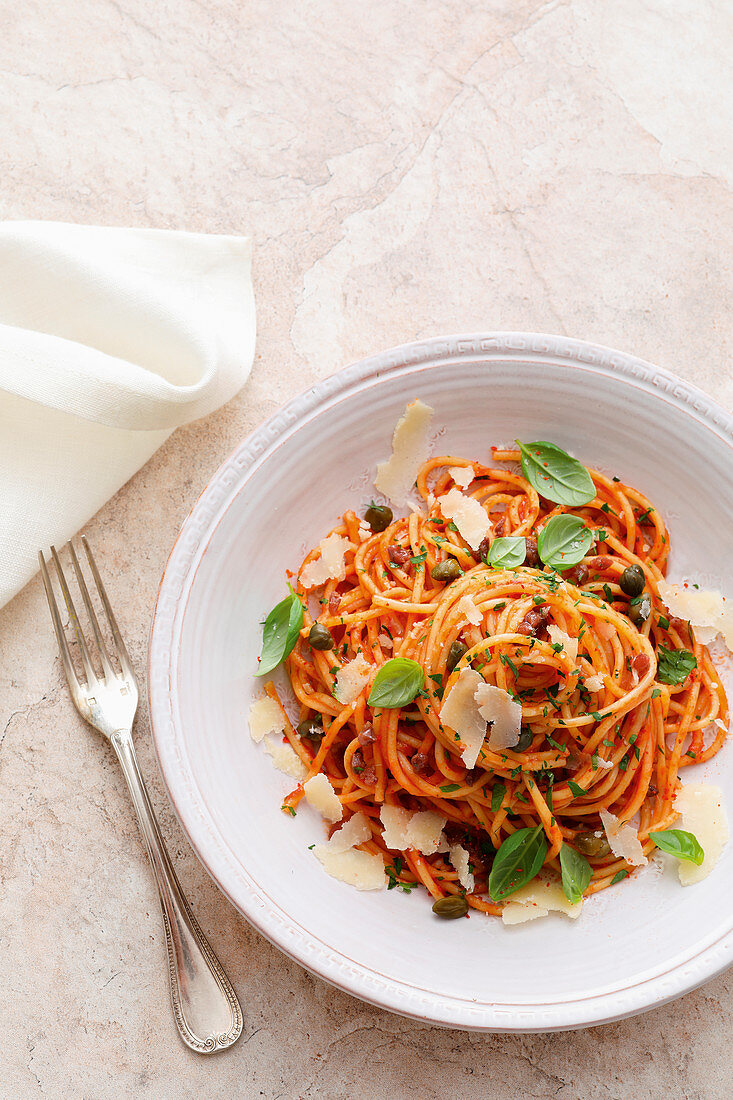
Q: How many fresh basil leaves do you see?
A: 8